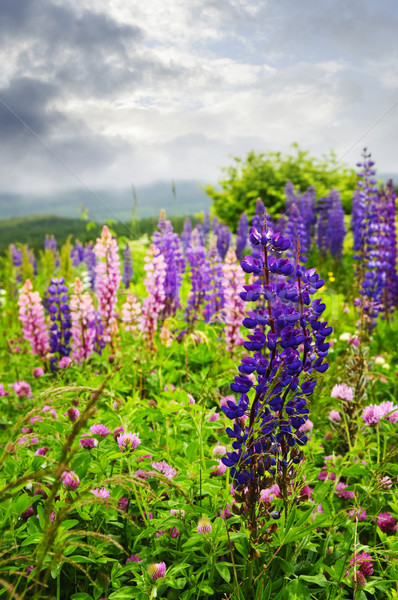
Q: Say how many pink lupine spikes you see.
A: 6